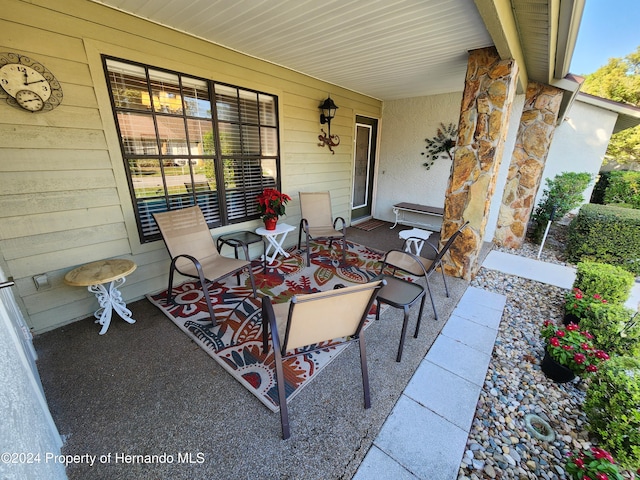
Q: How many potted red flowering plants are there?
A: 4